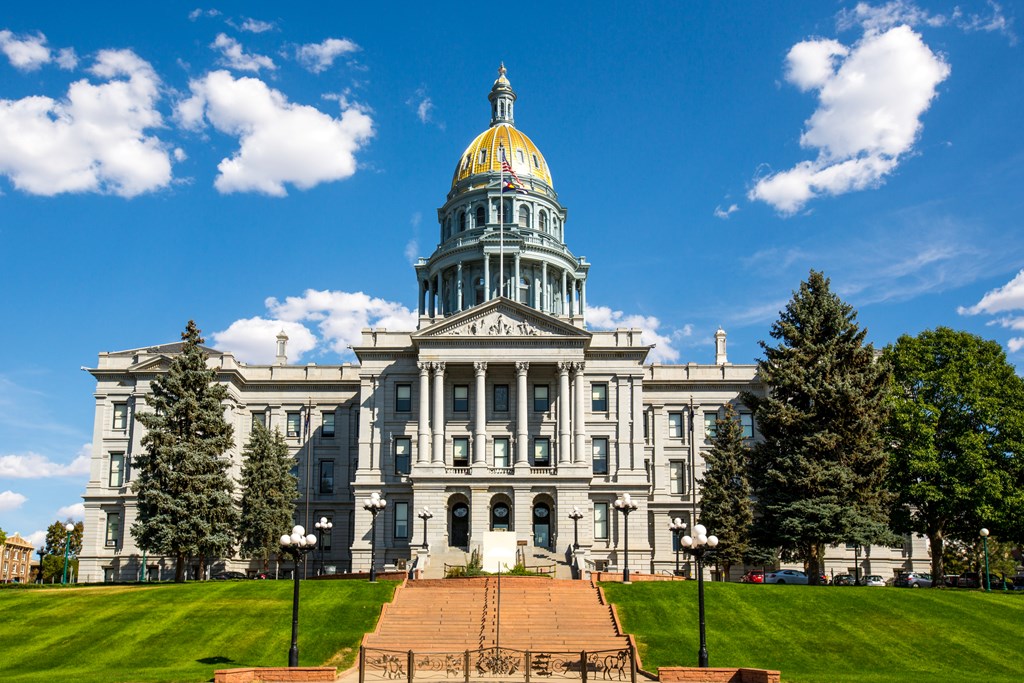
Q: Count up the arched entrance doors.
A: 3